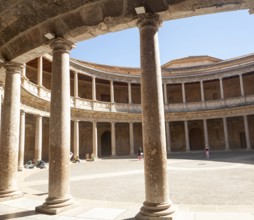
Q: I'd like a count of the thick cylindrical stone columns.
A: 3